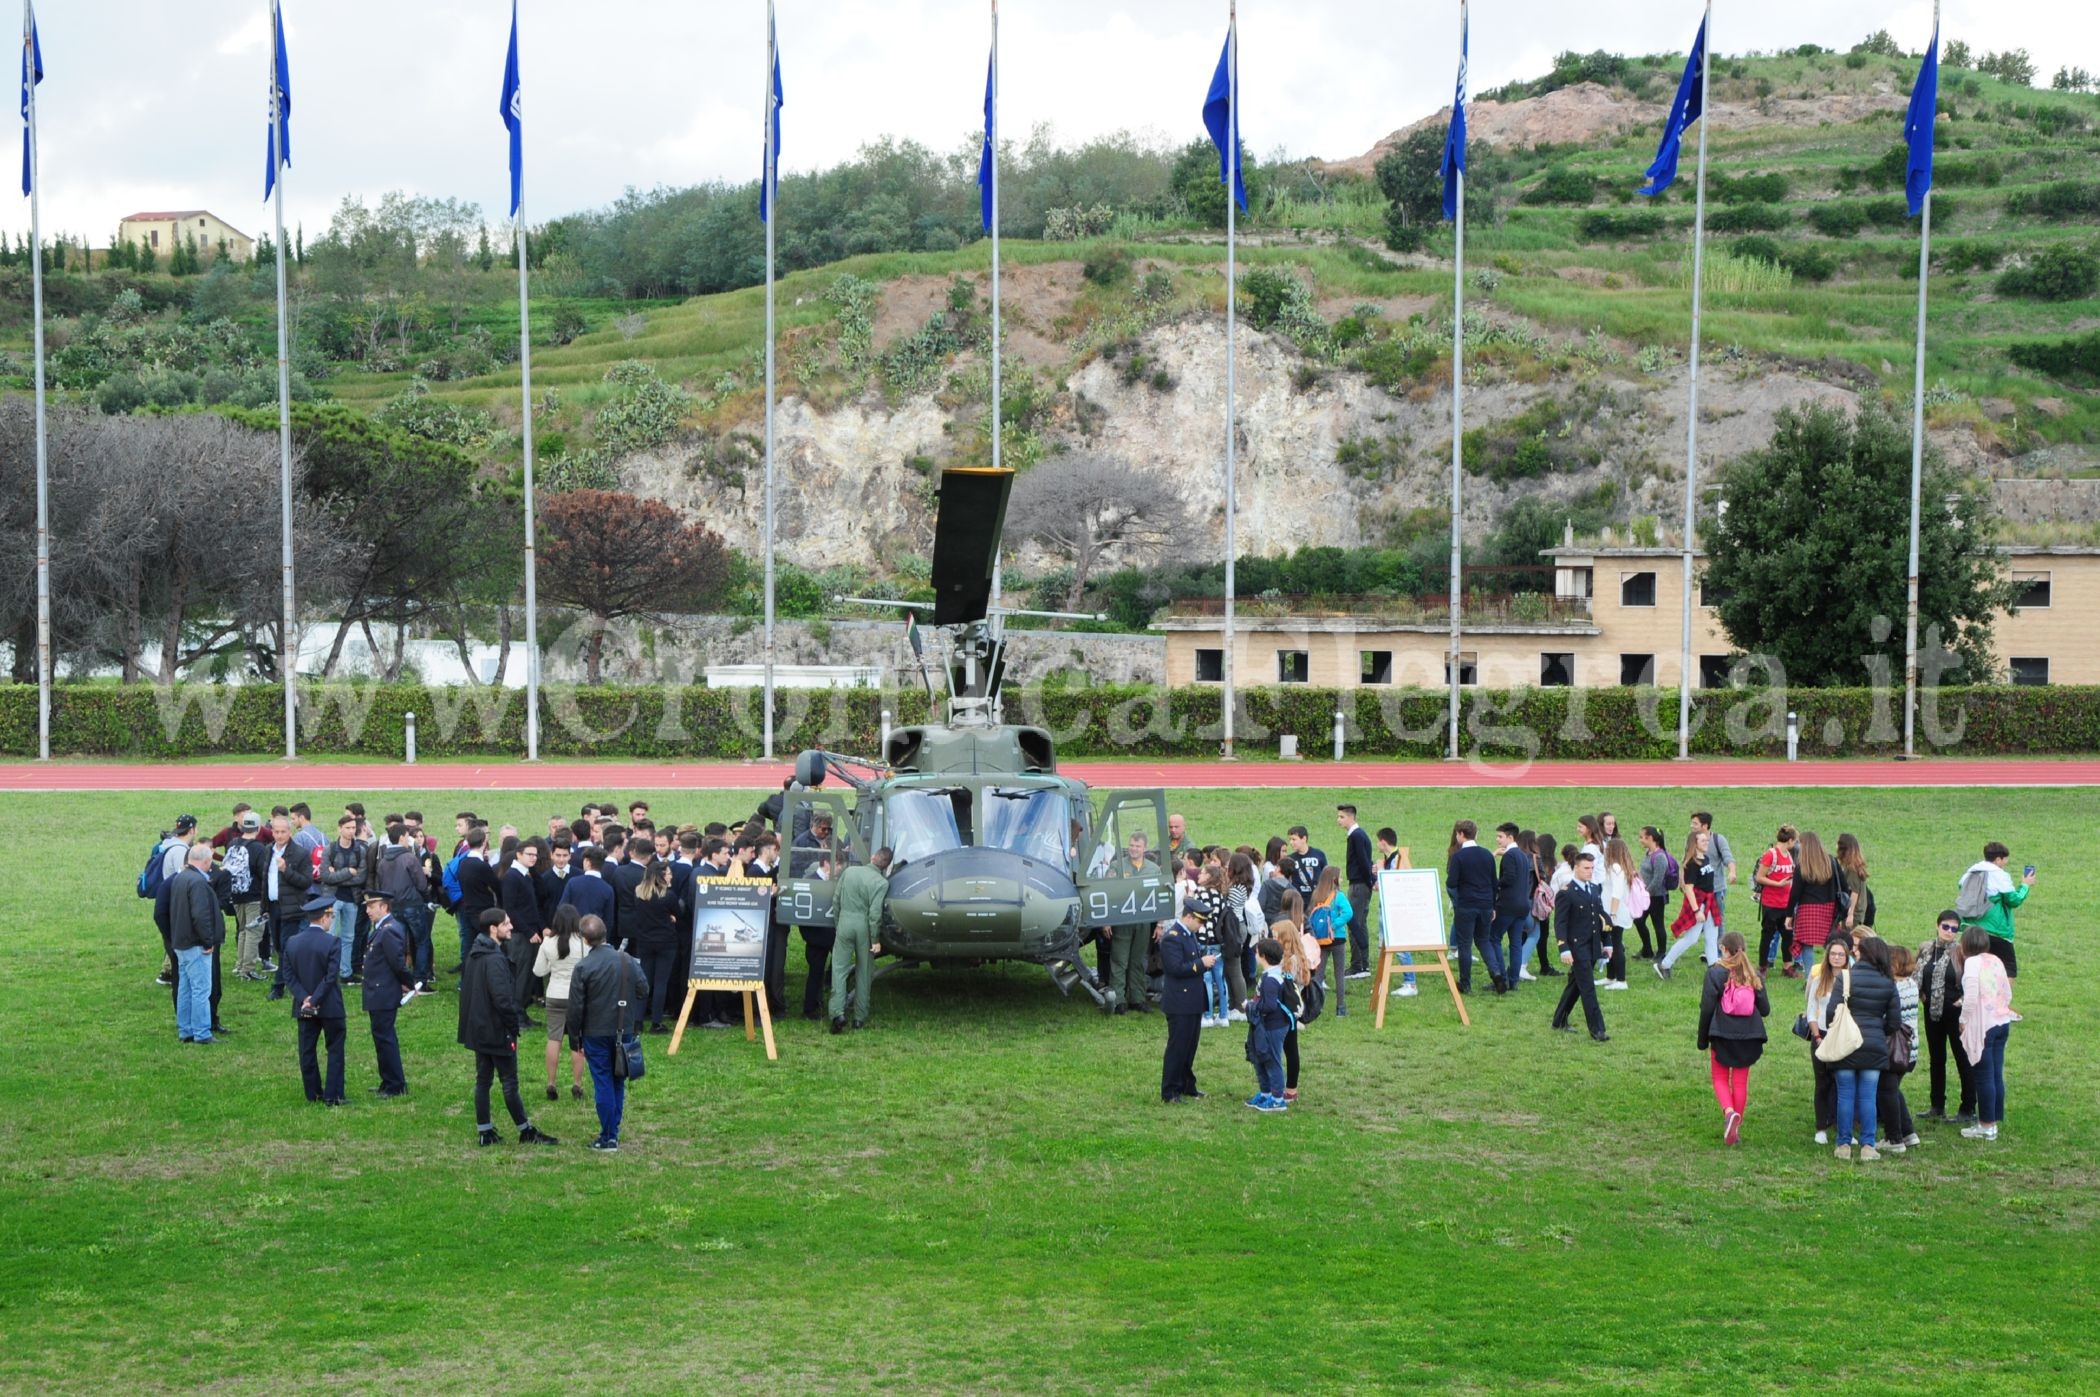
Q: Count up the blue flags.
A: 9